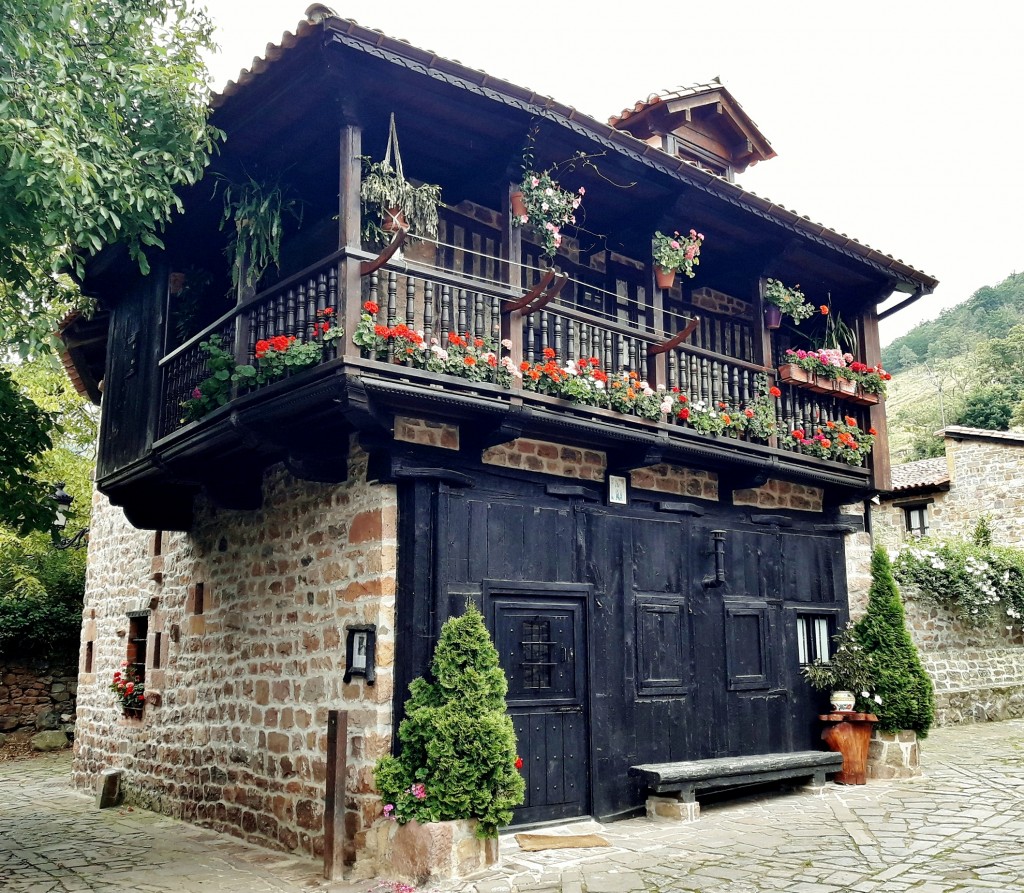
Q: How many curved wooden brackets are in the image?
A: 4